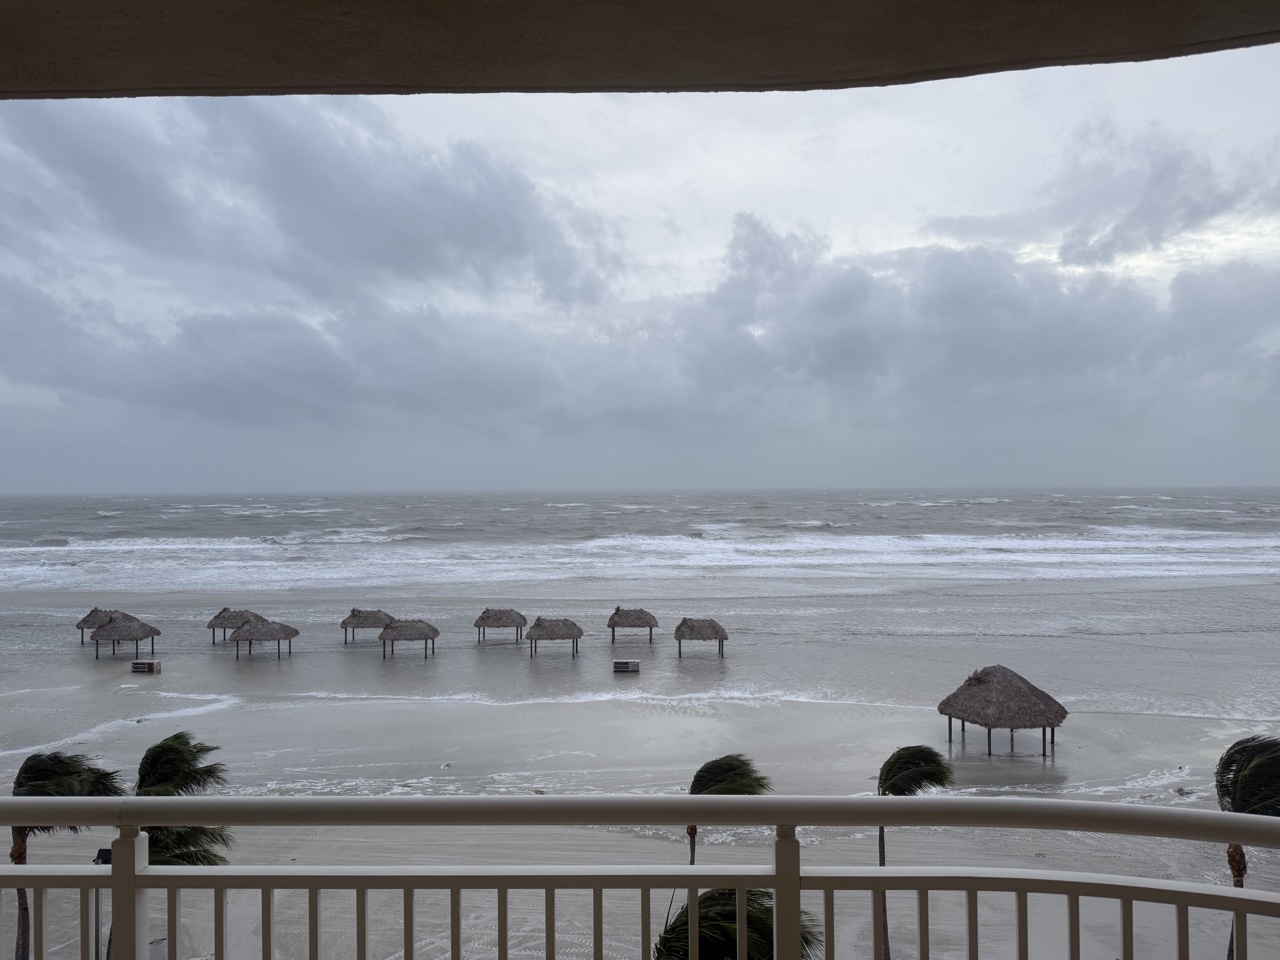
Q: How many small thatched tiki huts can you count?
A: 10